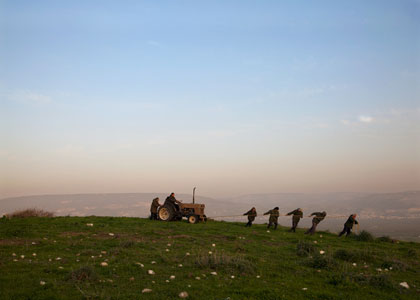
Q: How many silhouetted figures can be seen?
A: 7